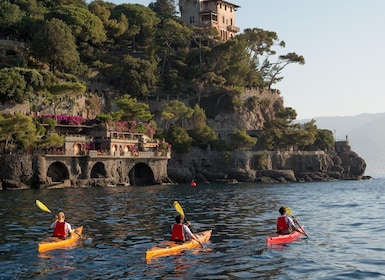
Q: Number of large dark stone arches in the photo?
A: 3